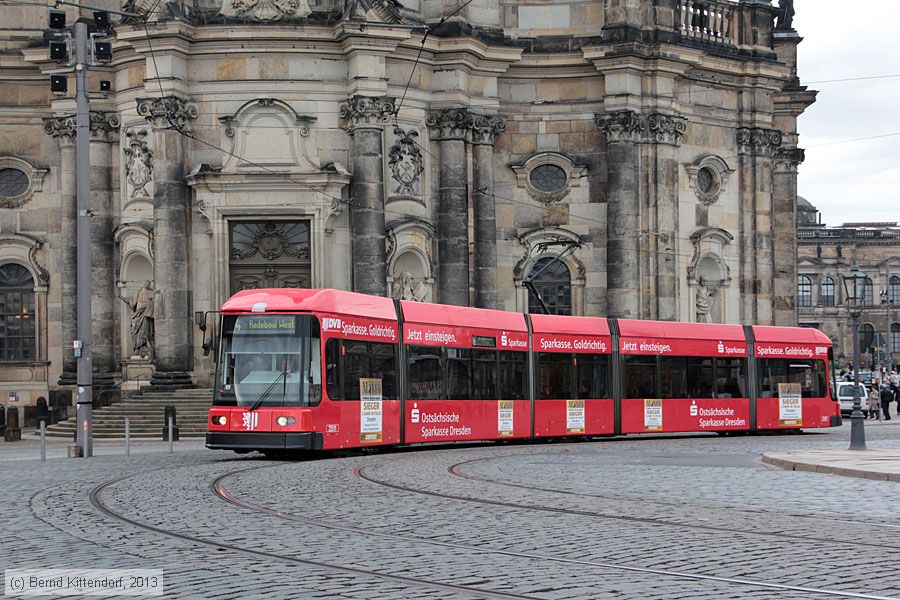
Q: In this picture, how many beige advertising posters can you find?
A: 5